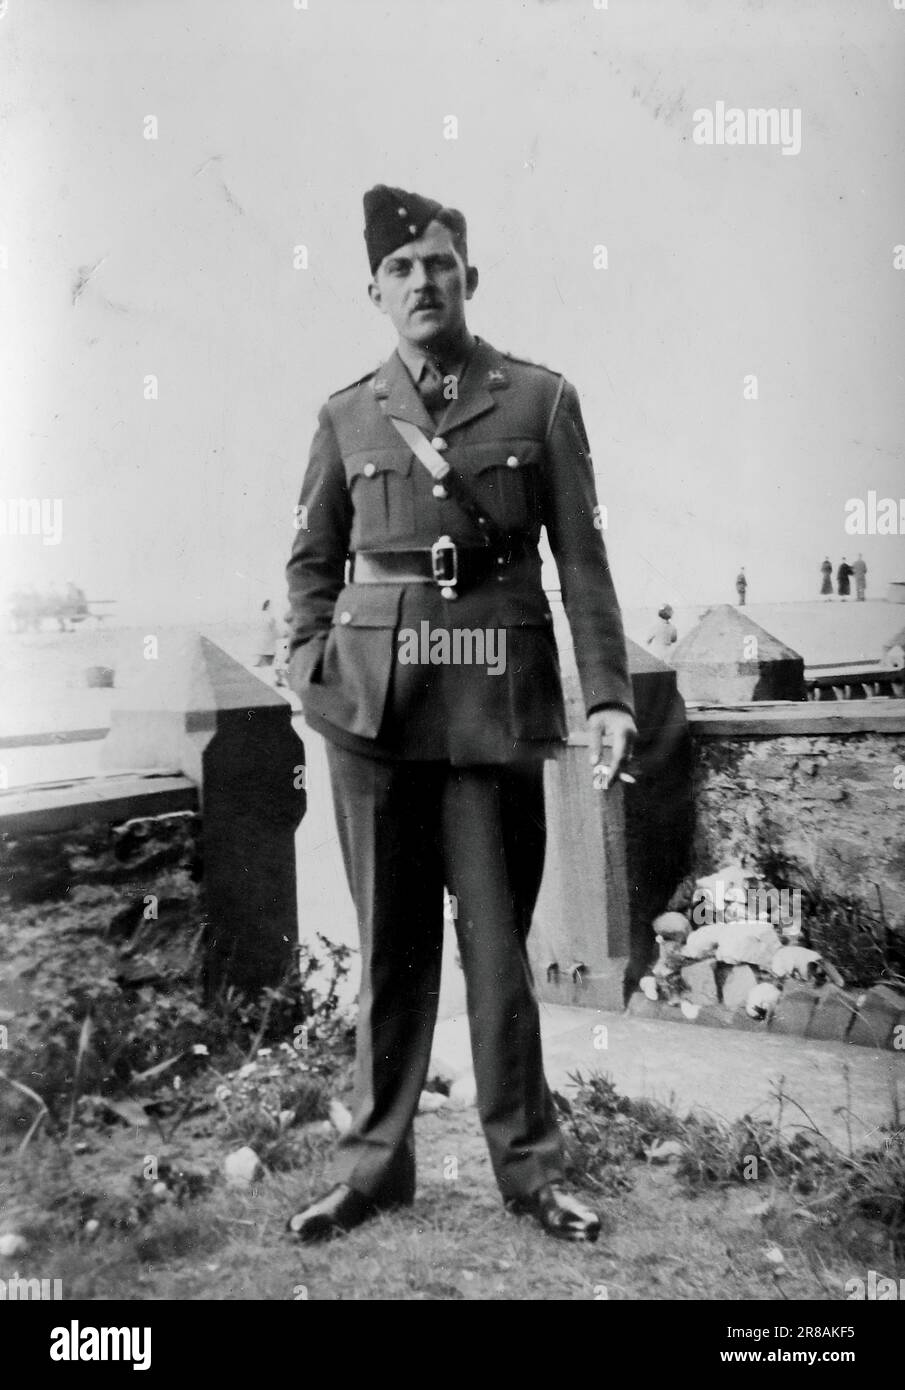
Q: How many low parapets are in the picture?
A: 2